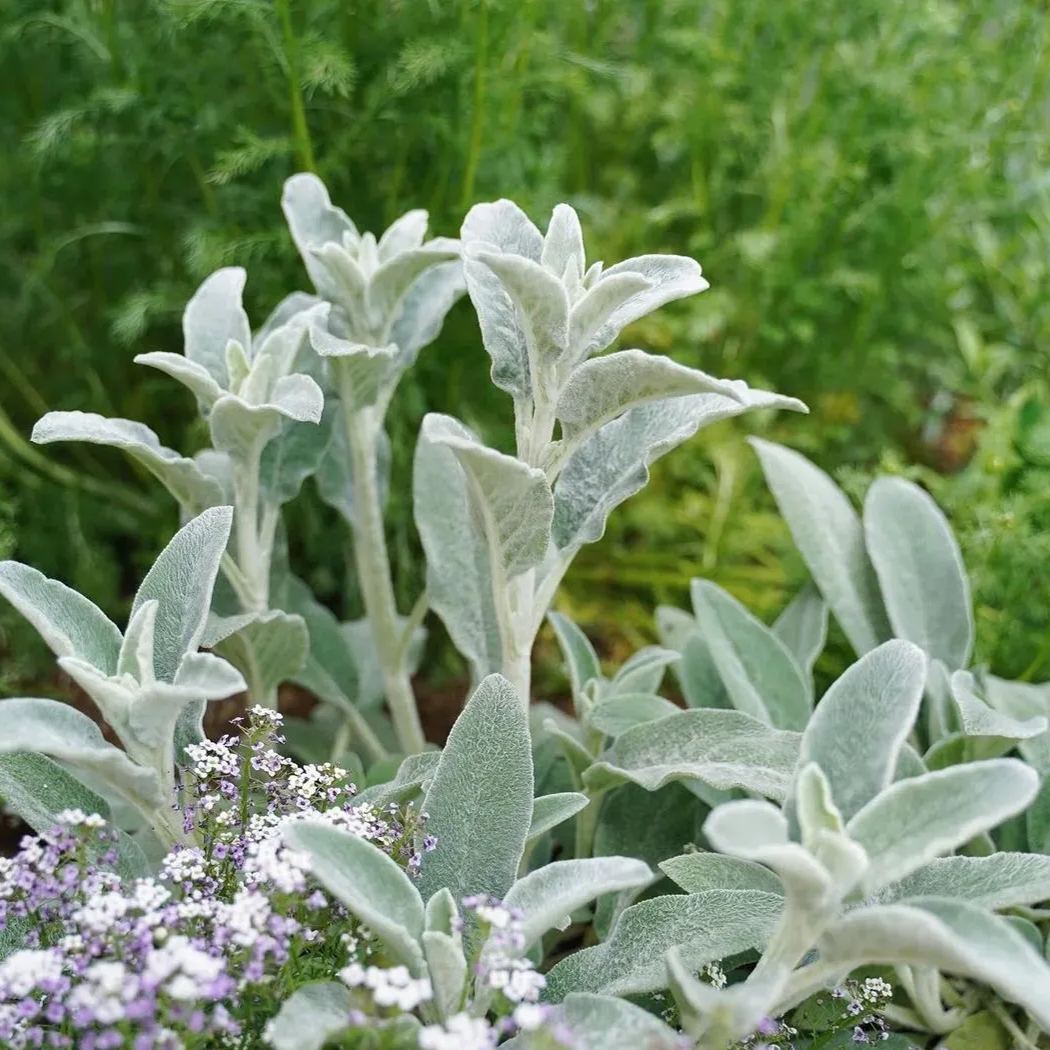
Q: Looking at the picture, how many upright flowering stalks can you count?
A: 3